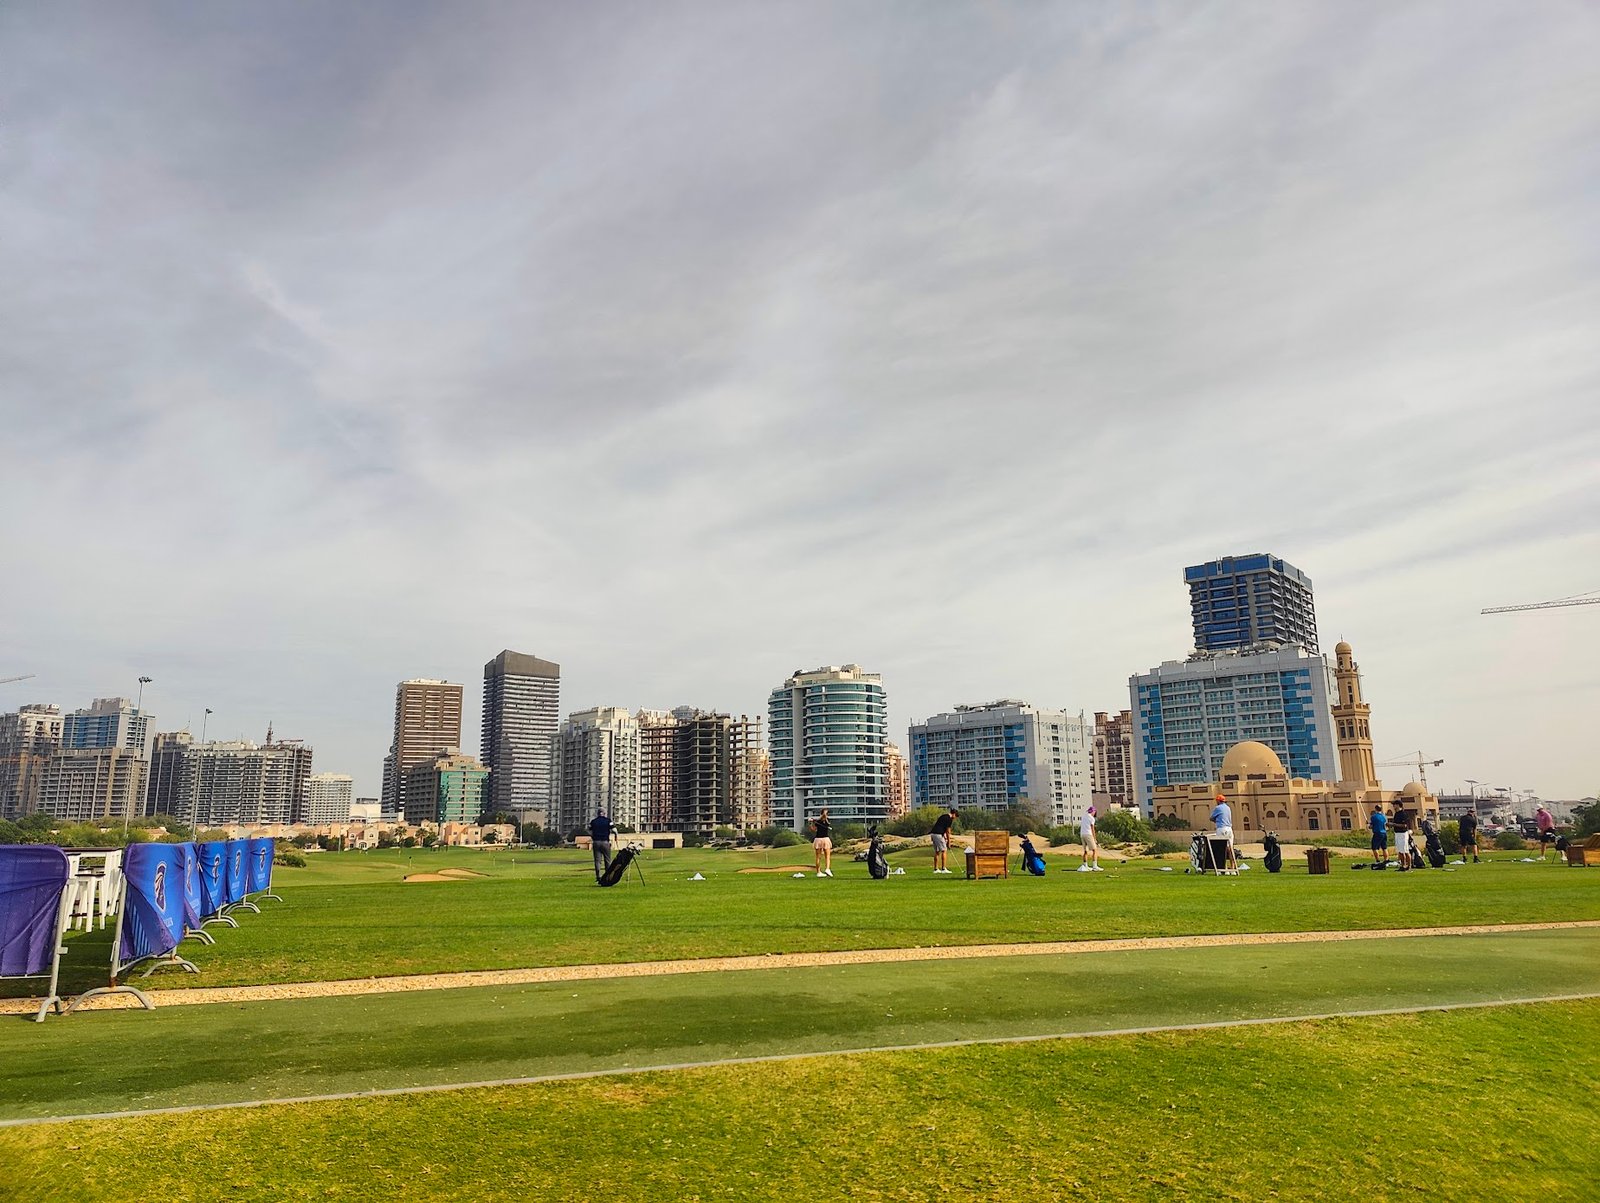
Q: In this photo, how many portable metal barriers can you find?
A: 6